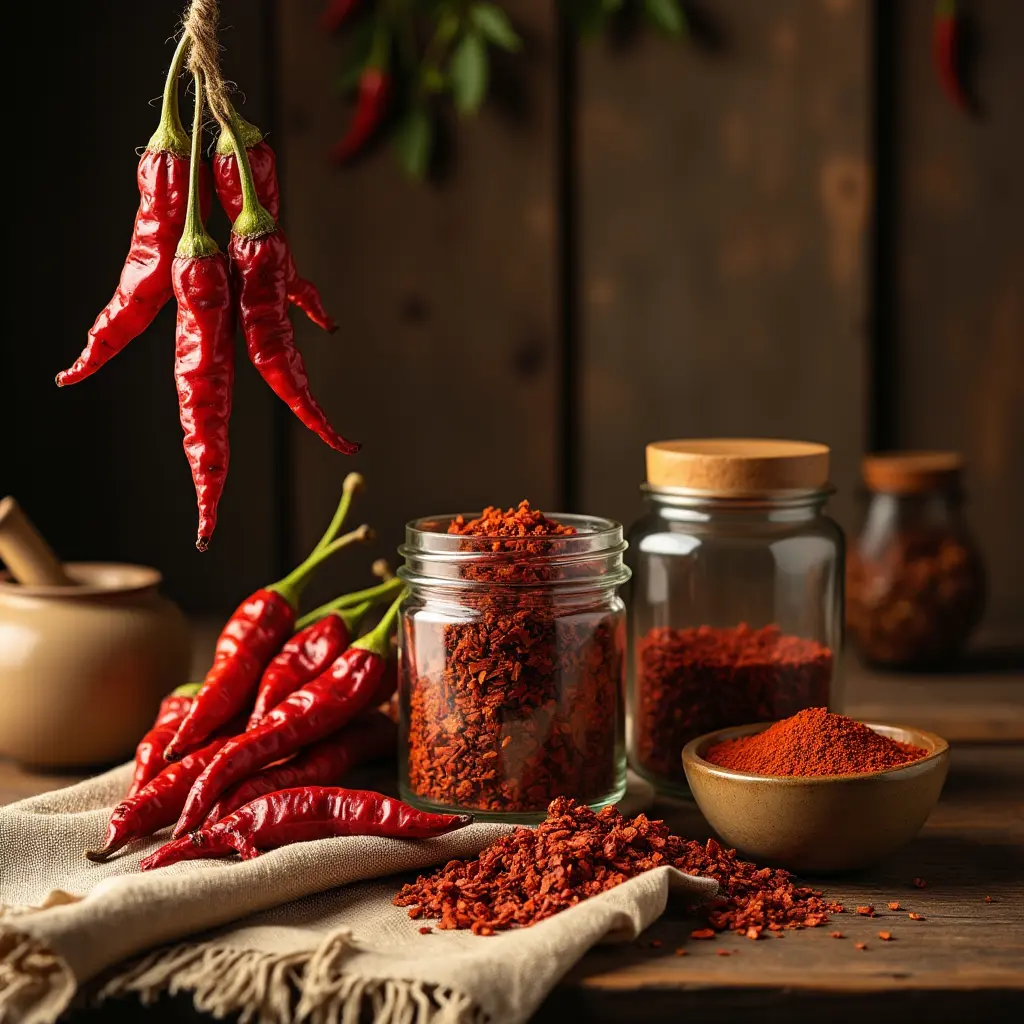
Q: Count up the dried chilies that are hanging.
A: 4